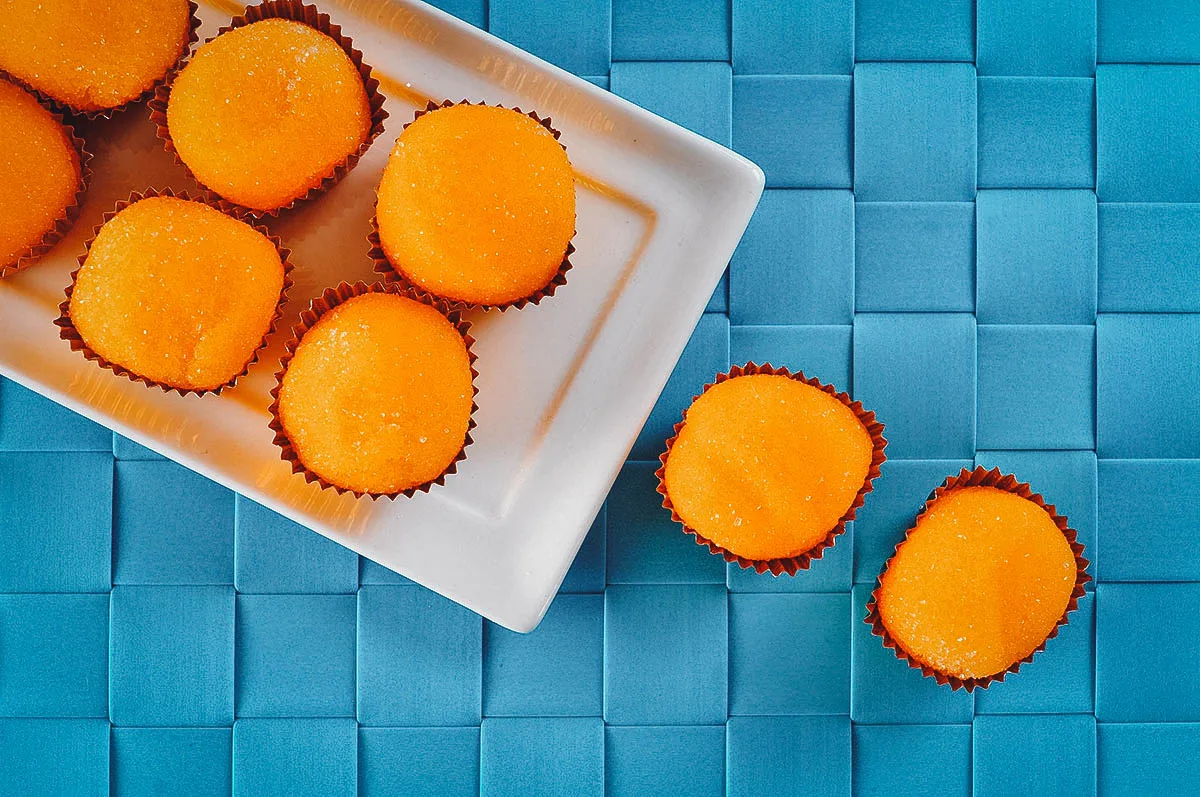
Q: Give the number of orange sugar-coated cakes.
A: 8